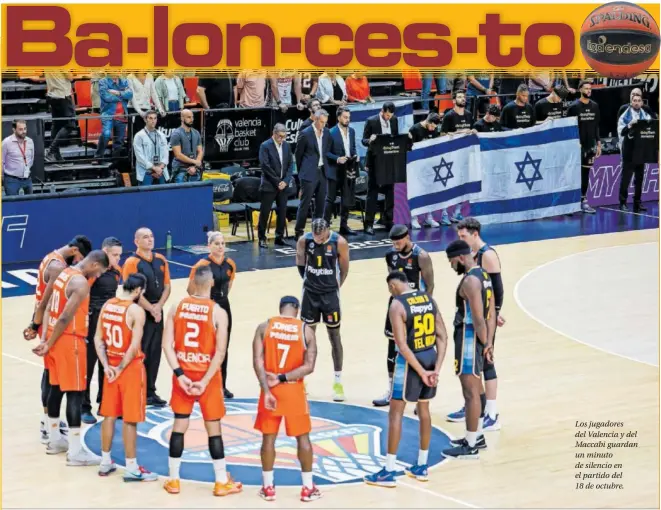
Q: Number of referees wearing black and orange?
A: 3